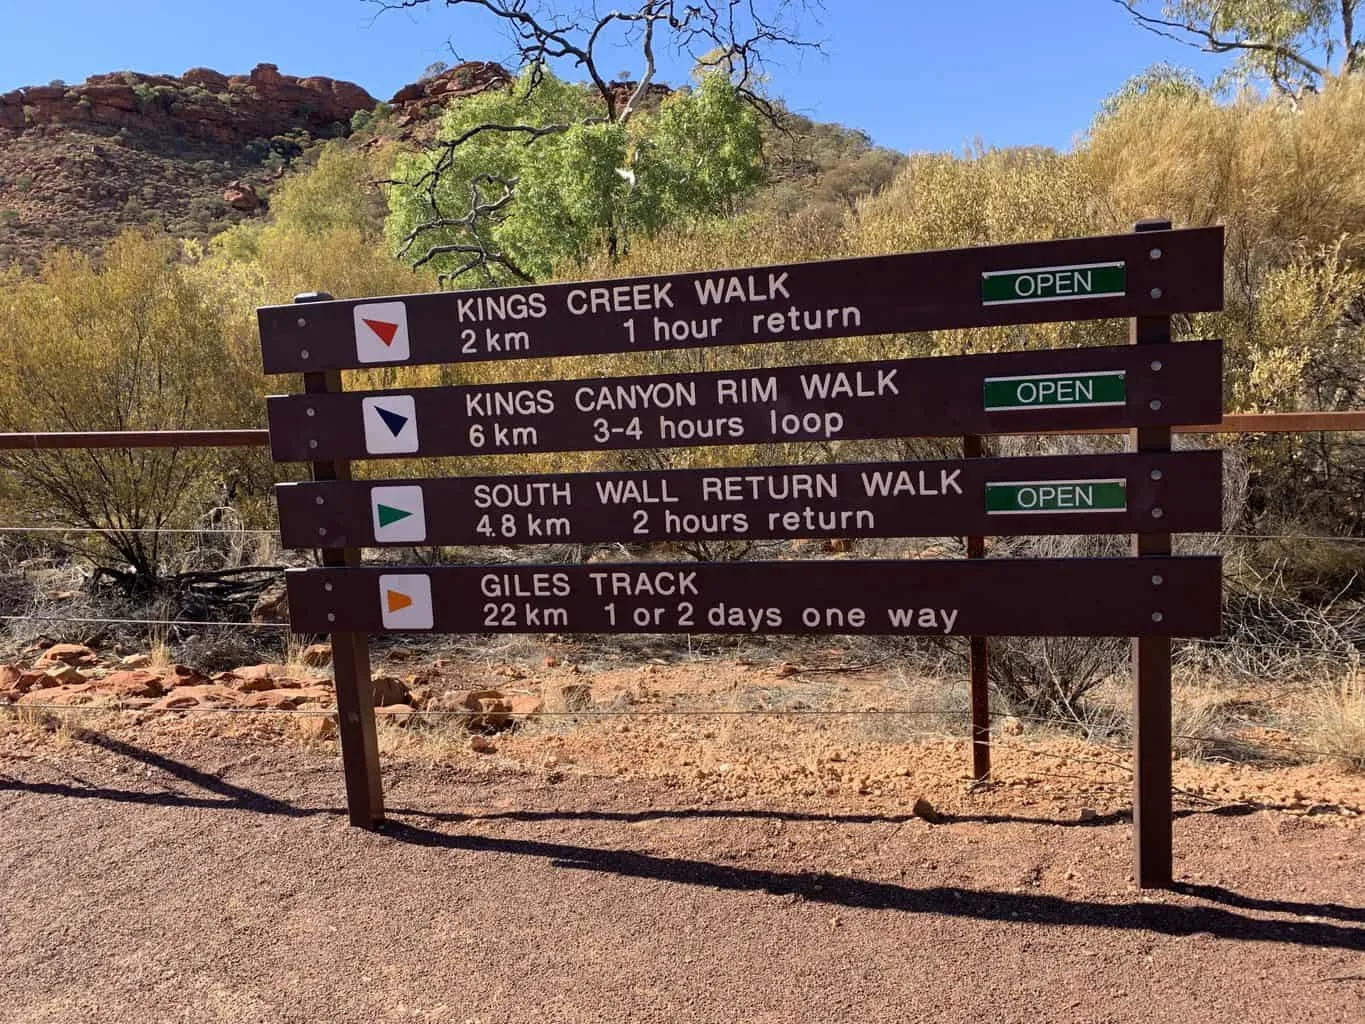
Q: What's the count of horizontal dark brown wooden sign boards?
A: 4